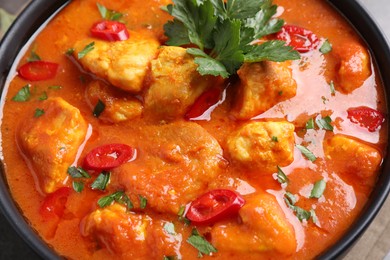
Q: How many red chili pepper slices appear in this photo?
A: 8